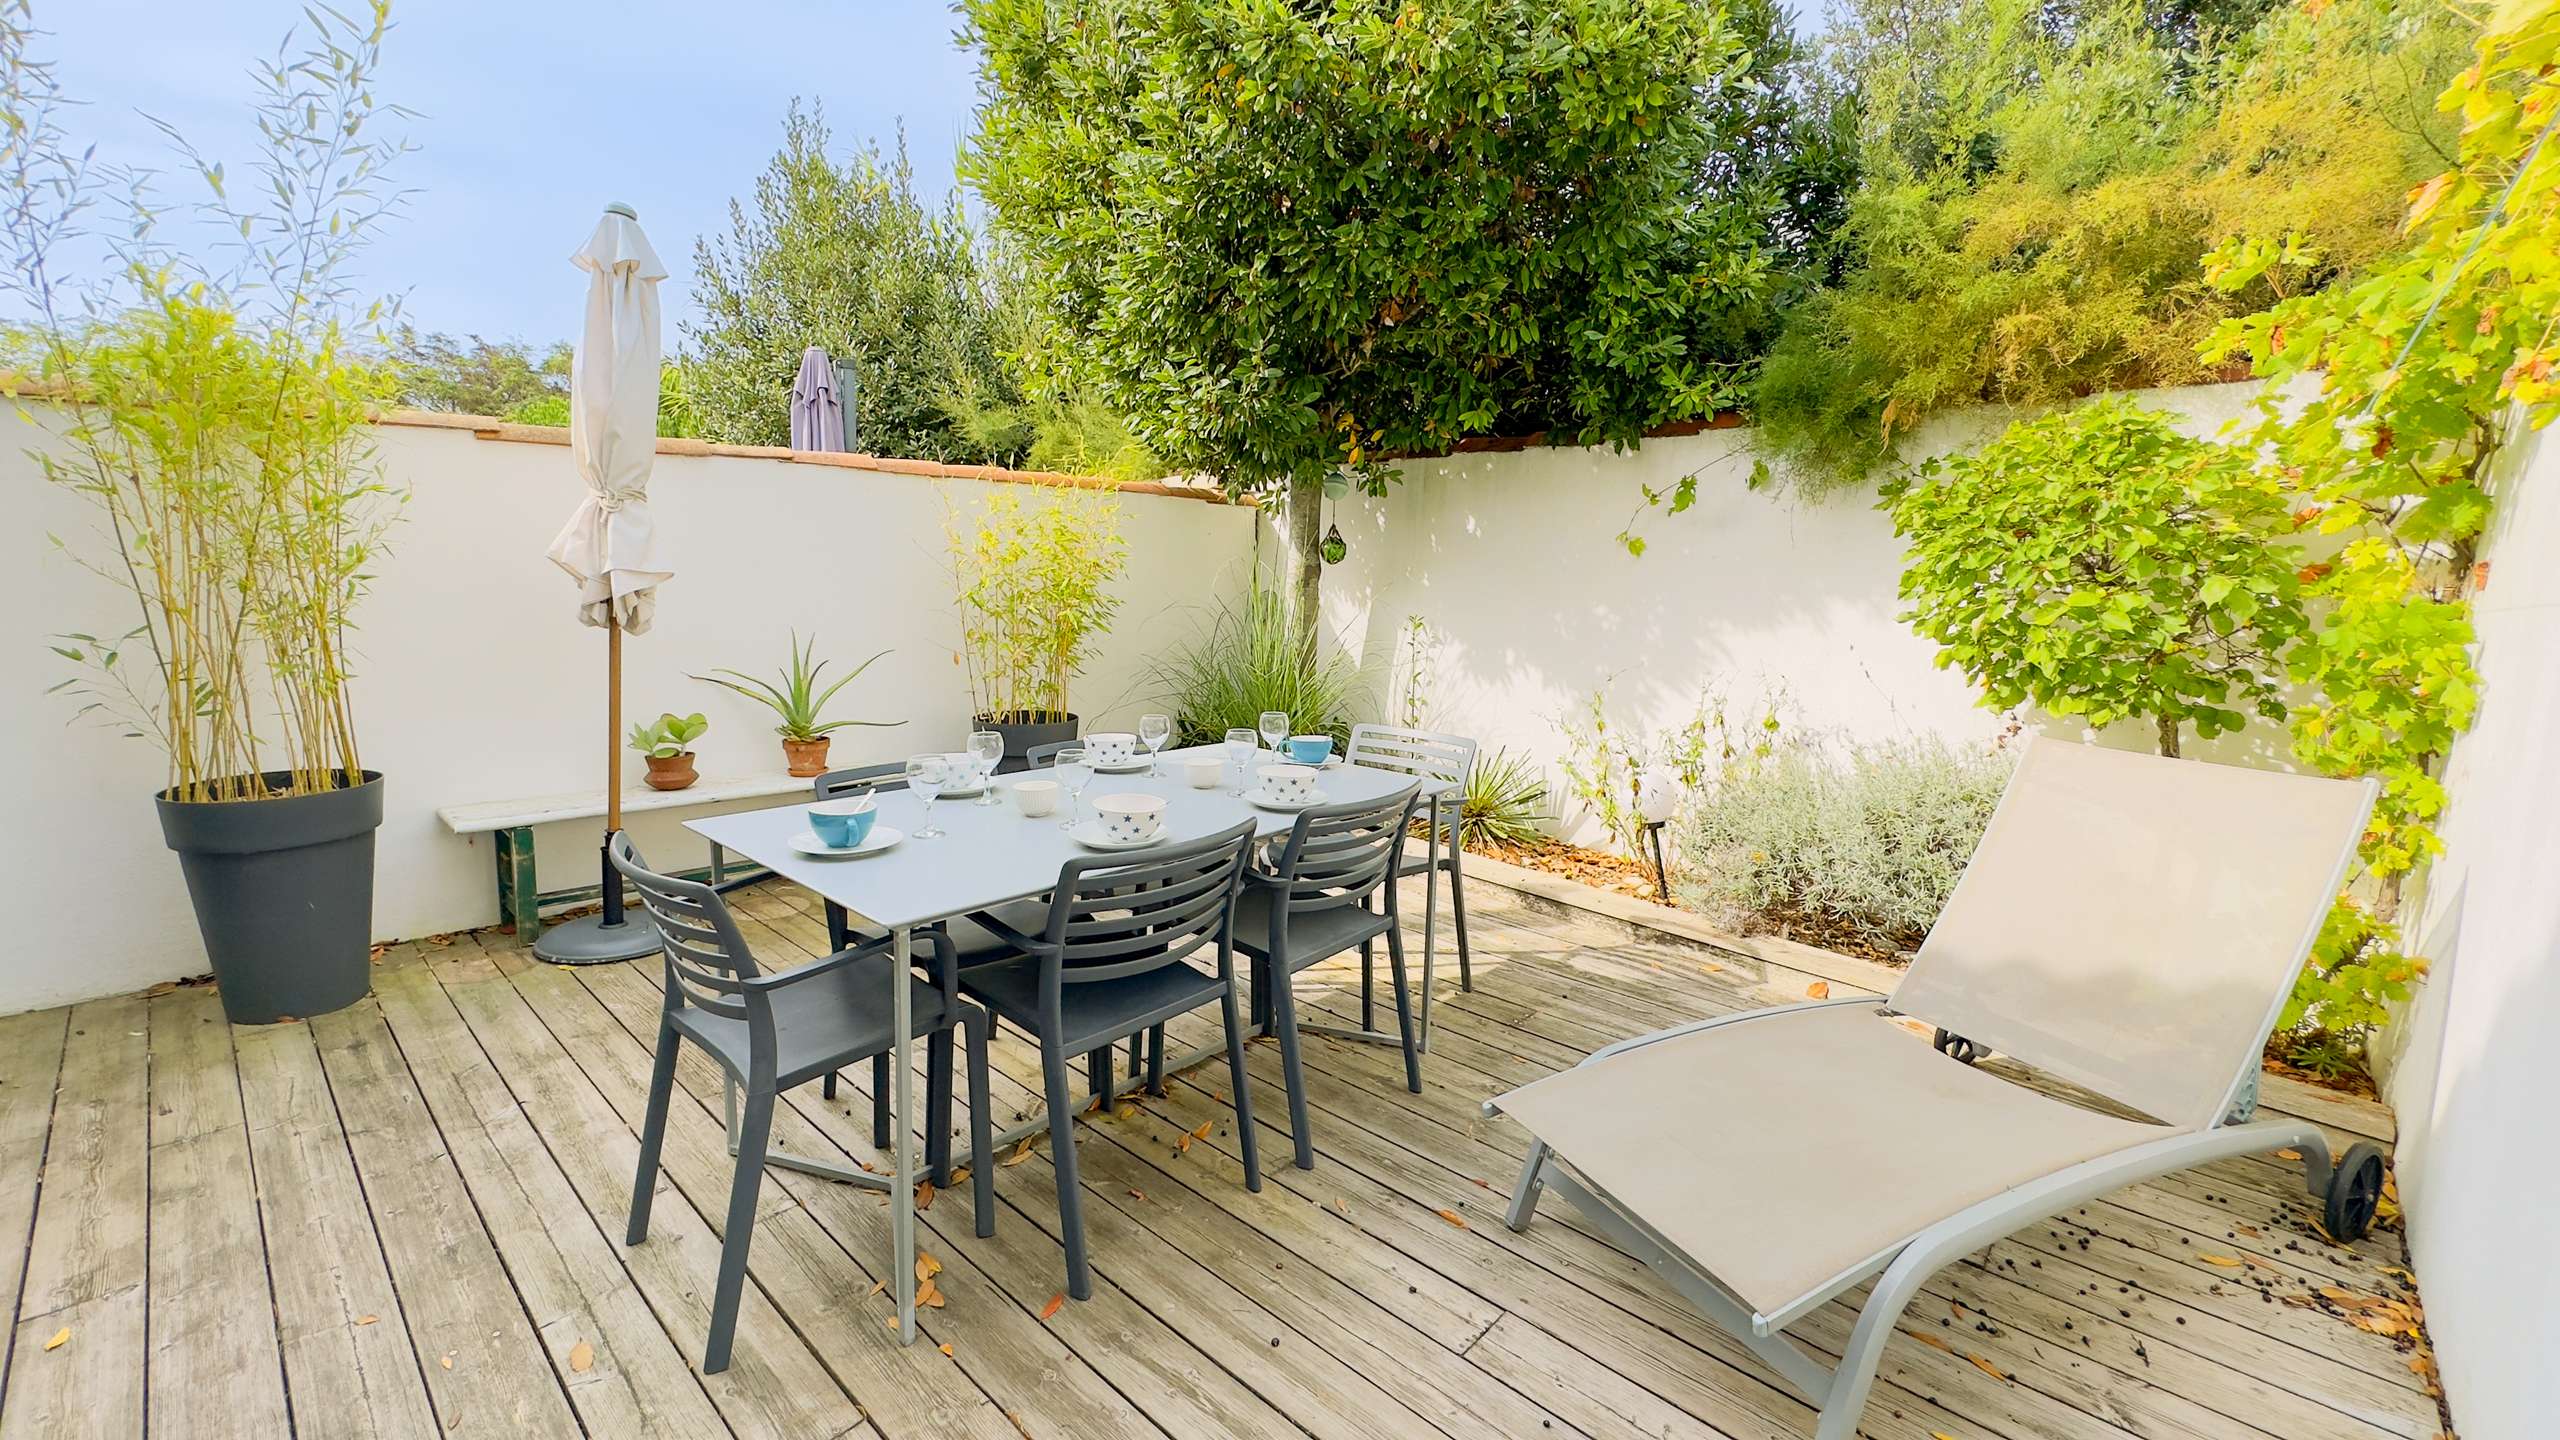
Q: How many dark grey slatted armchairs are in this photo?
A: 6